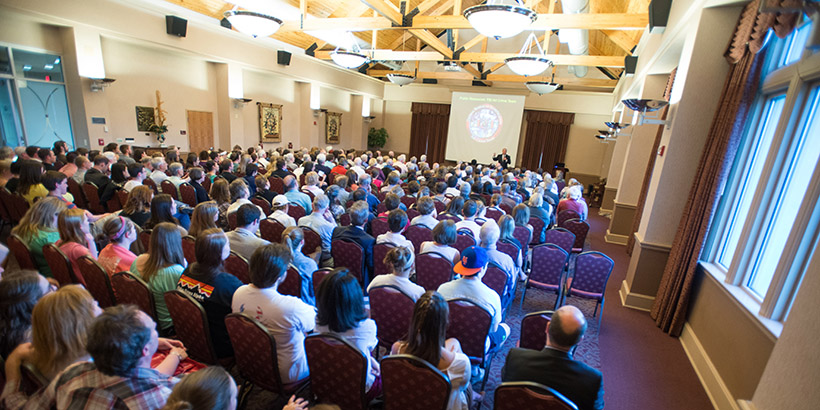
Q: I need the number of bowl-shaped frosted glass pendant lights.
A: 6